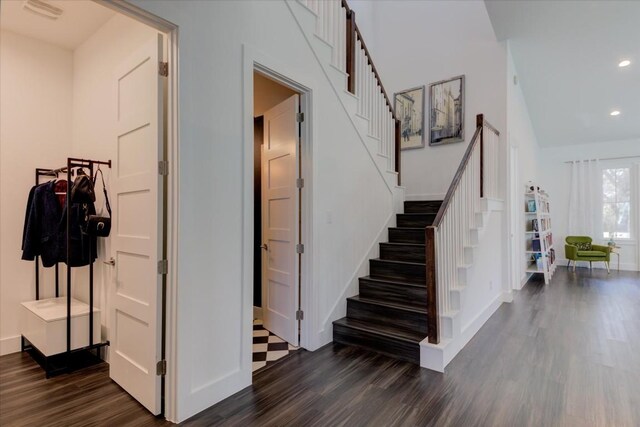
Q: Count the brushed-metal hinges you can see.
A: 8